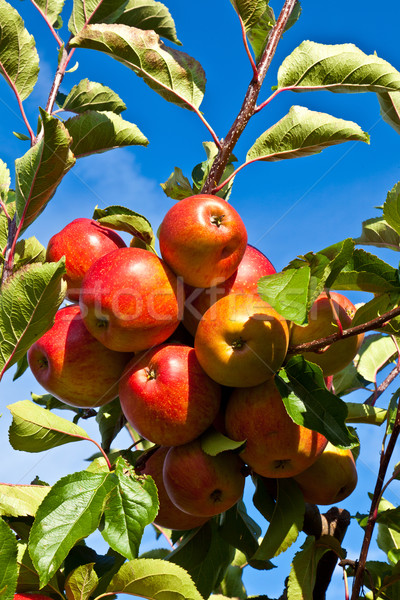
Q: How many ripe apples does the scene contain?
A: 12